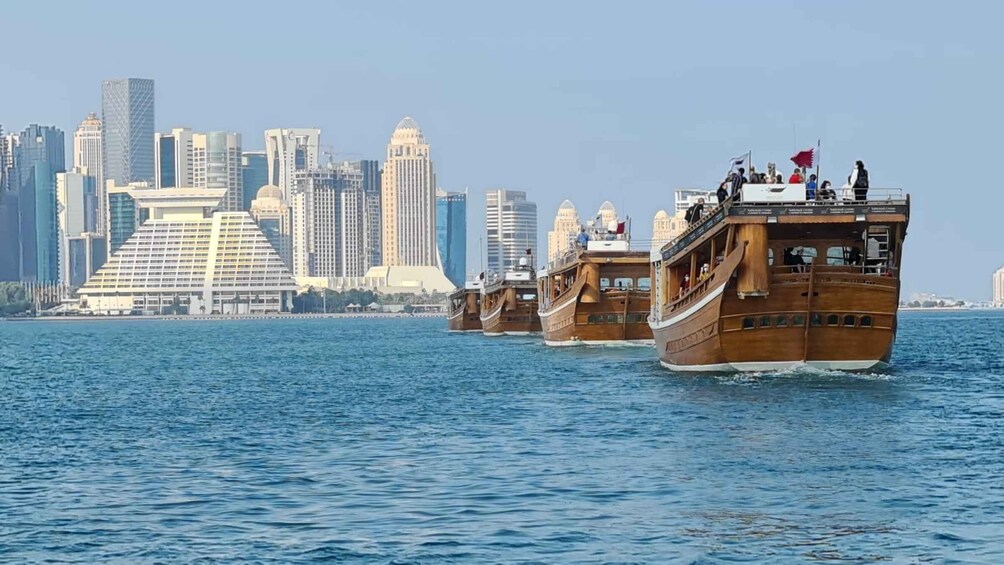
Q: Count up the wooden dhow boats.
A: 4